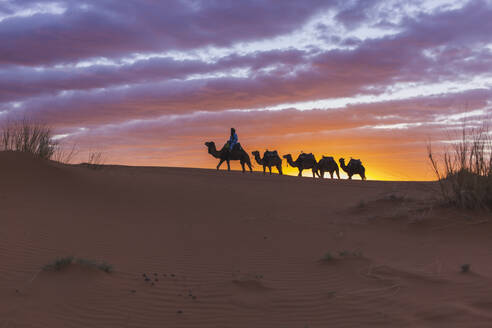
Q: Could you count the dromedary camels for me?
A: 5